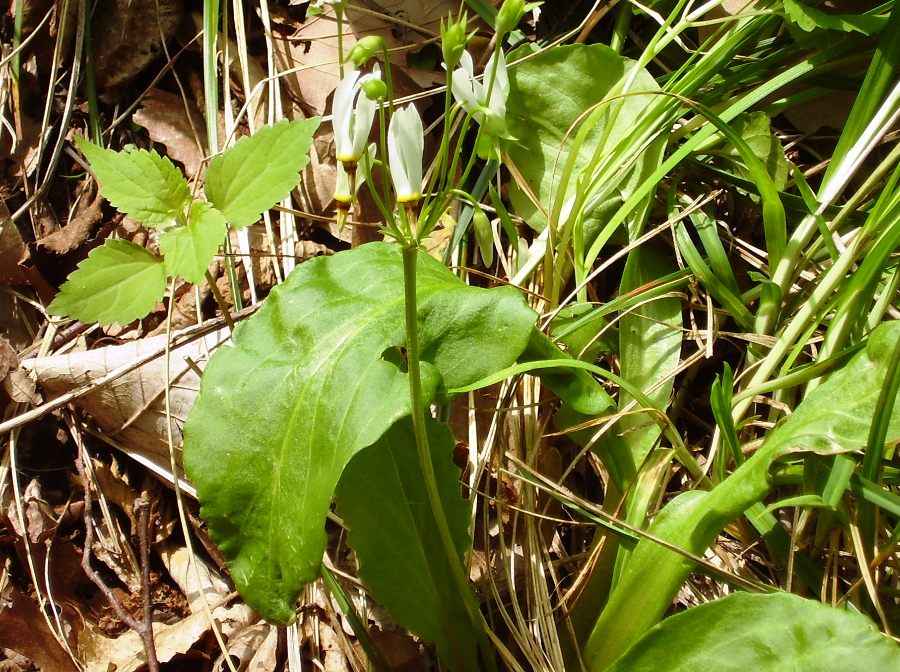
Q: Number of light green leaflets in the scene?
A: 4